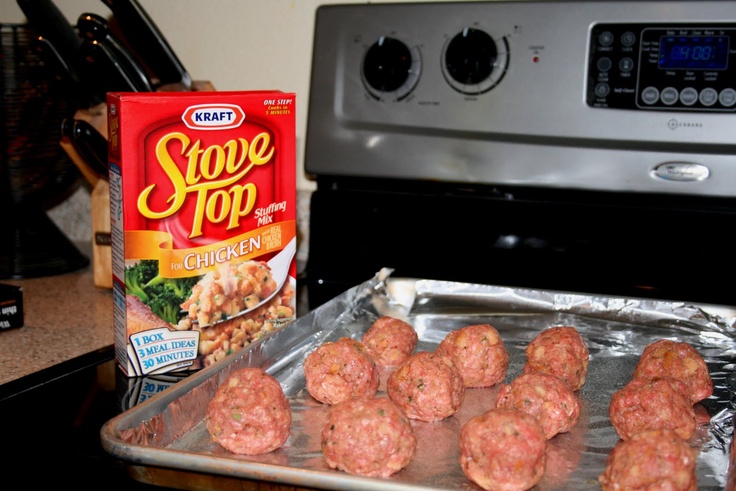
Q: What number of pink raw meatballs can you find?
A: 12